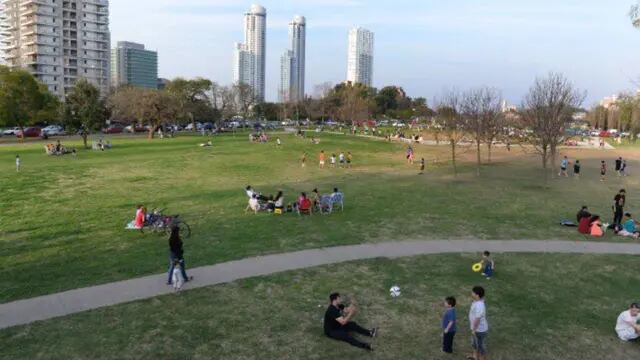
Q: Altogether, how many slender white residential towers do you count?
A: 3